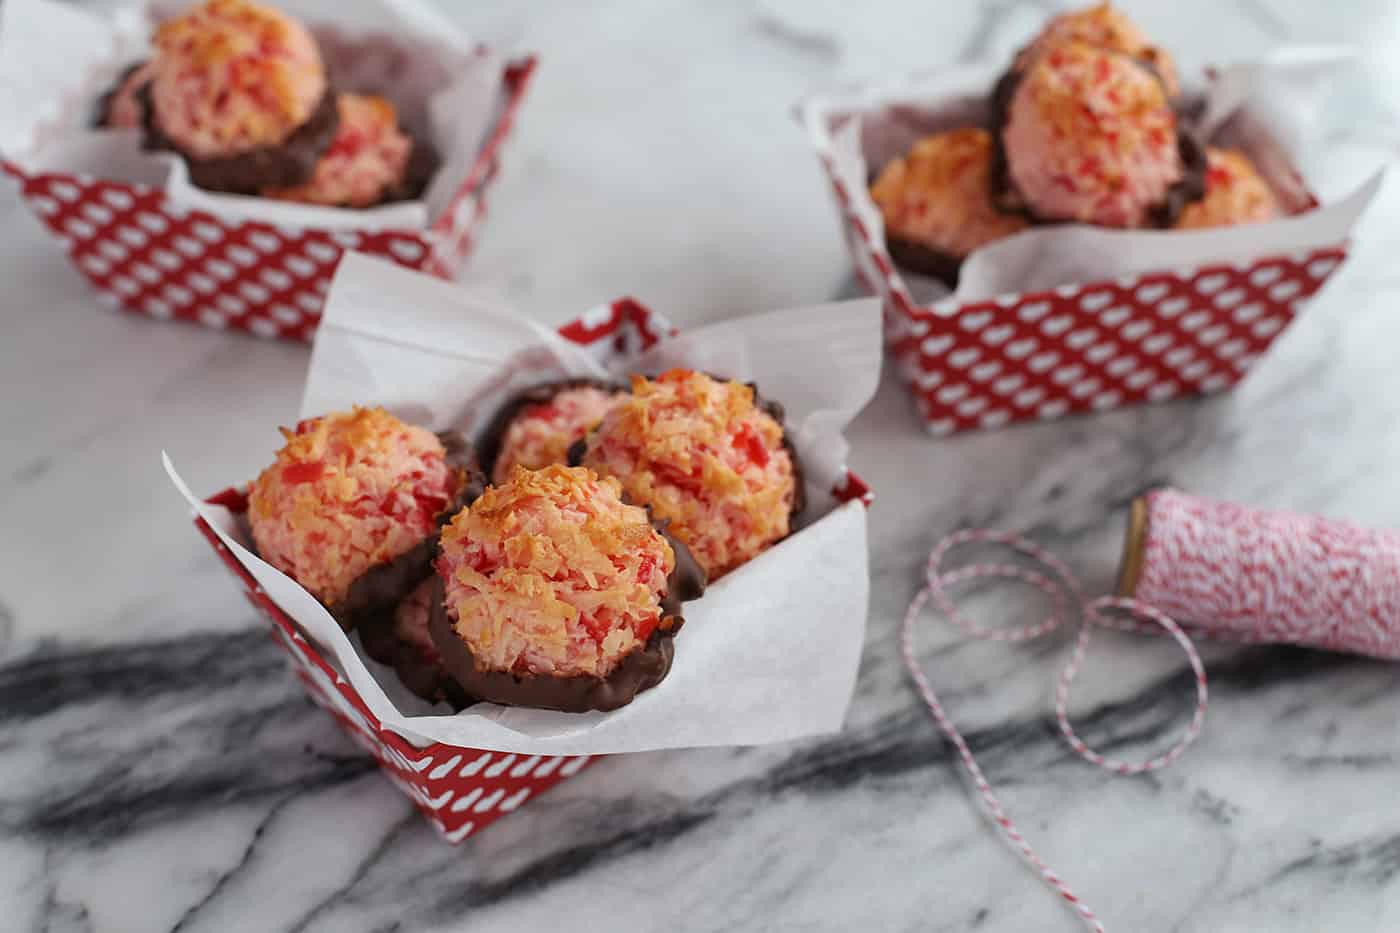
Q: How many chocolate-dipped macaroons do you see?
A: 12